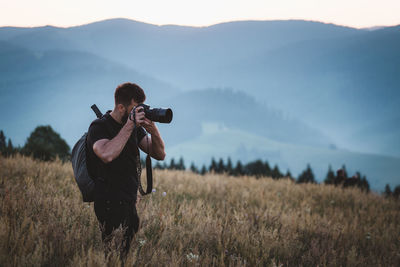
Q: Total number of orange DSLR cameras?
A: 0